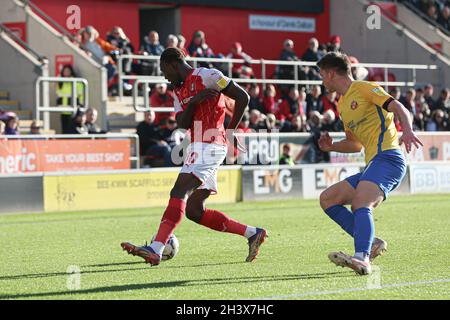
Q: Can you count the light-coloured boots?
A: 2